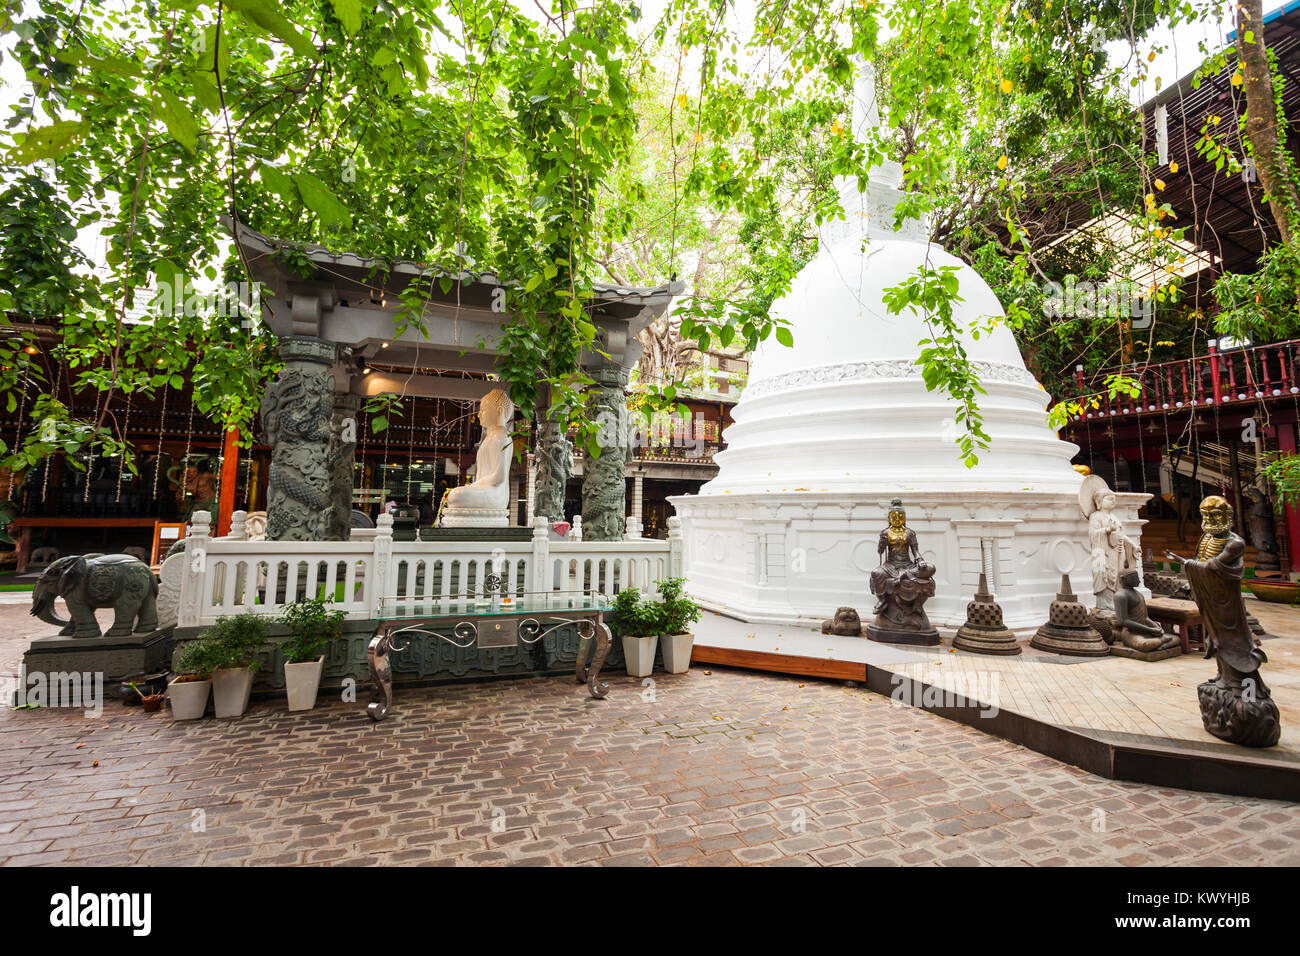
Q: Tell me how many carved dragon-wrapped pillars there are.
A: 4